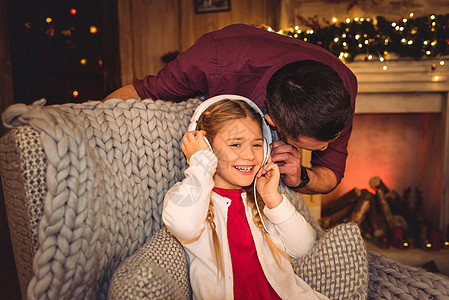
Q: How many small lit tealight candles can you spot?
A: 3